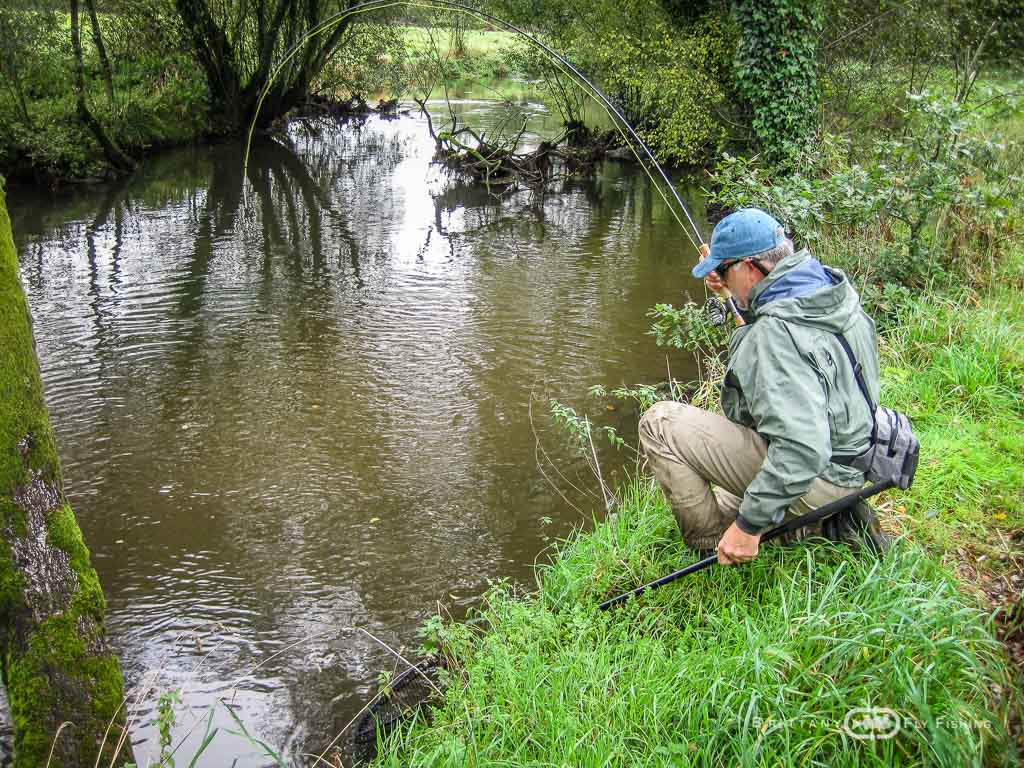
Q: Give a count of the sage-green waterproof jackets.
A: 1